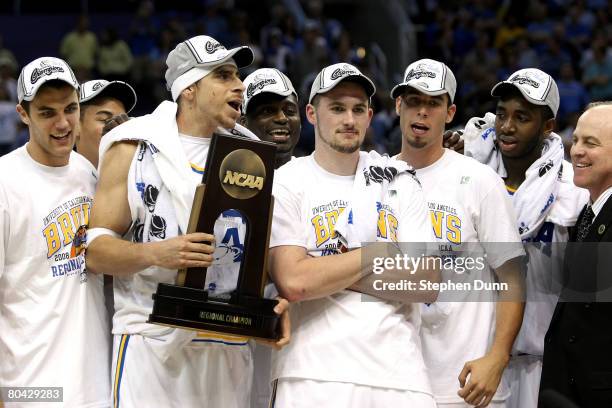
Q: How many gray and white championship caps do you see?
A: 7